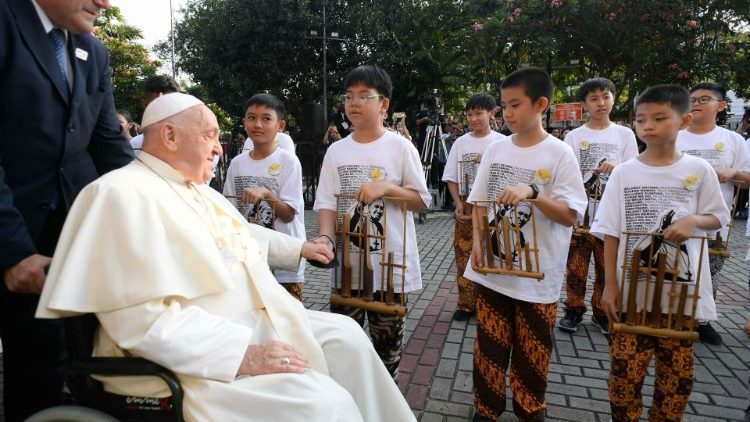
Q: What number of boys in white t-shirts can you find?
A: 7